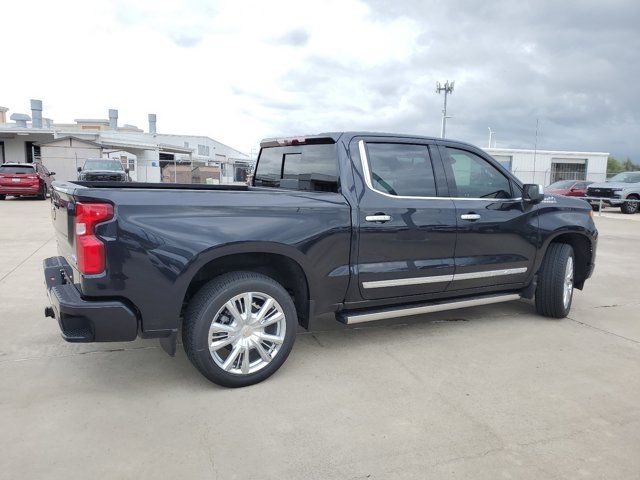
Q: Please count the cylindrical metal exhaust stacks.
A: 3